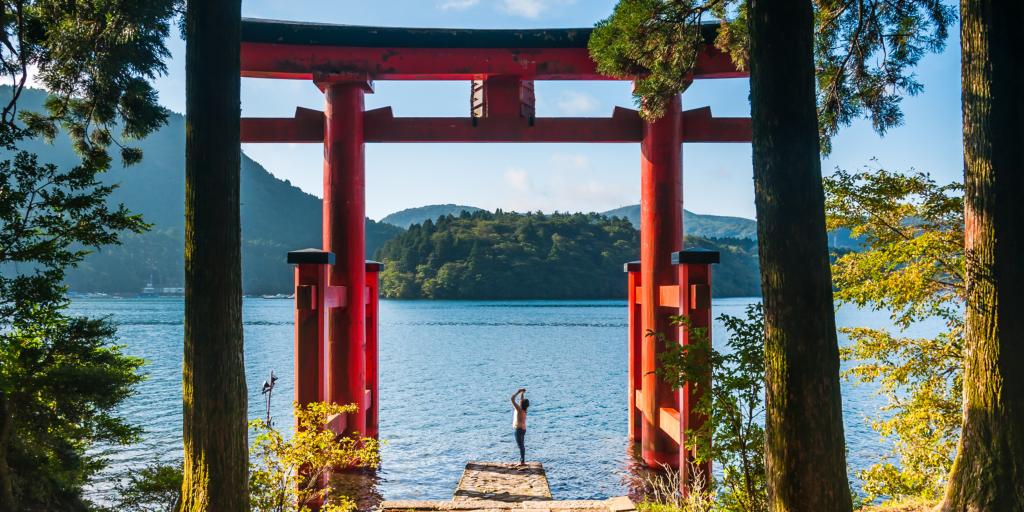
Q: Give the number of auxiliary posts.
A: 4